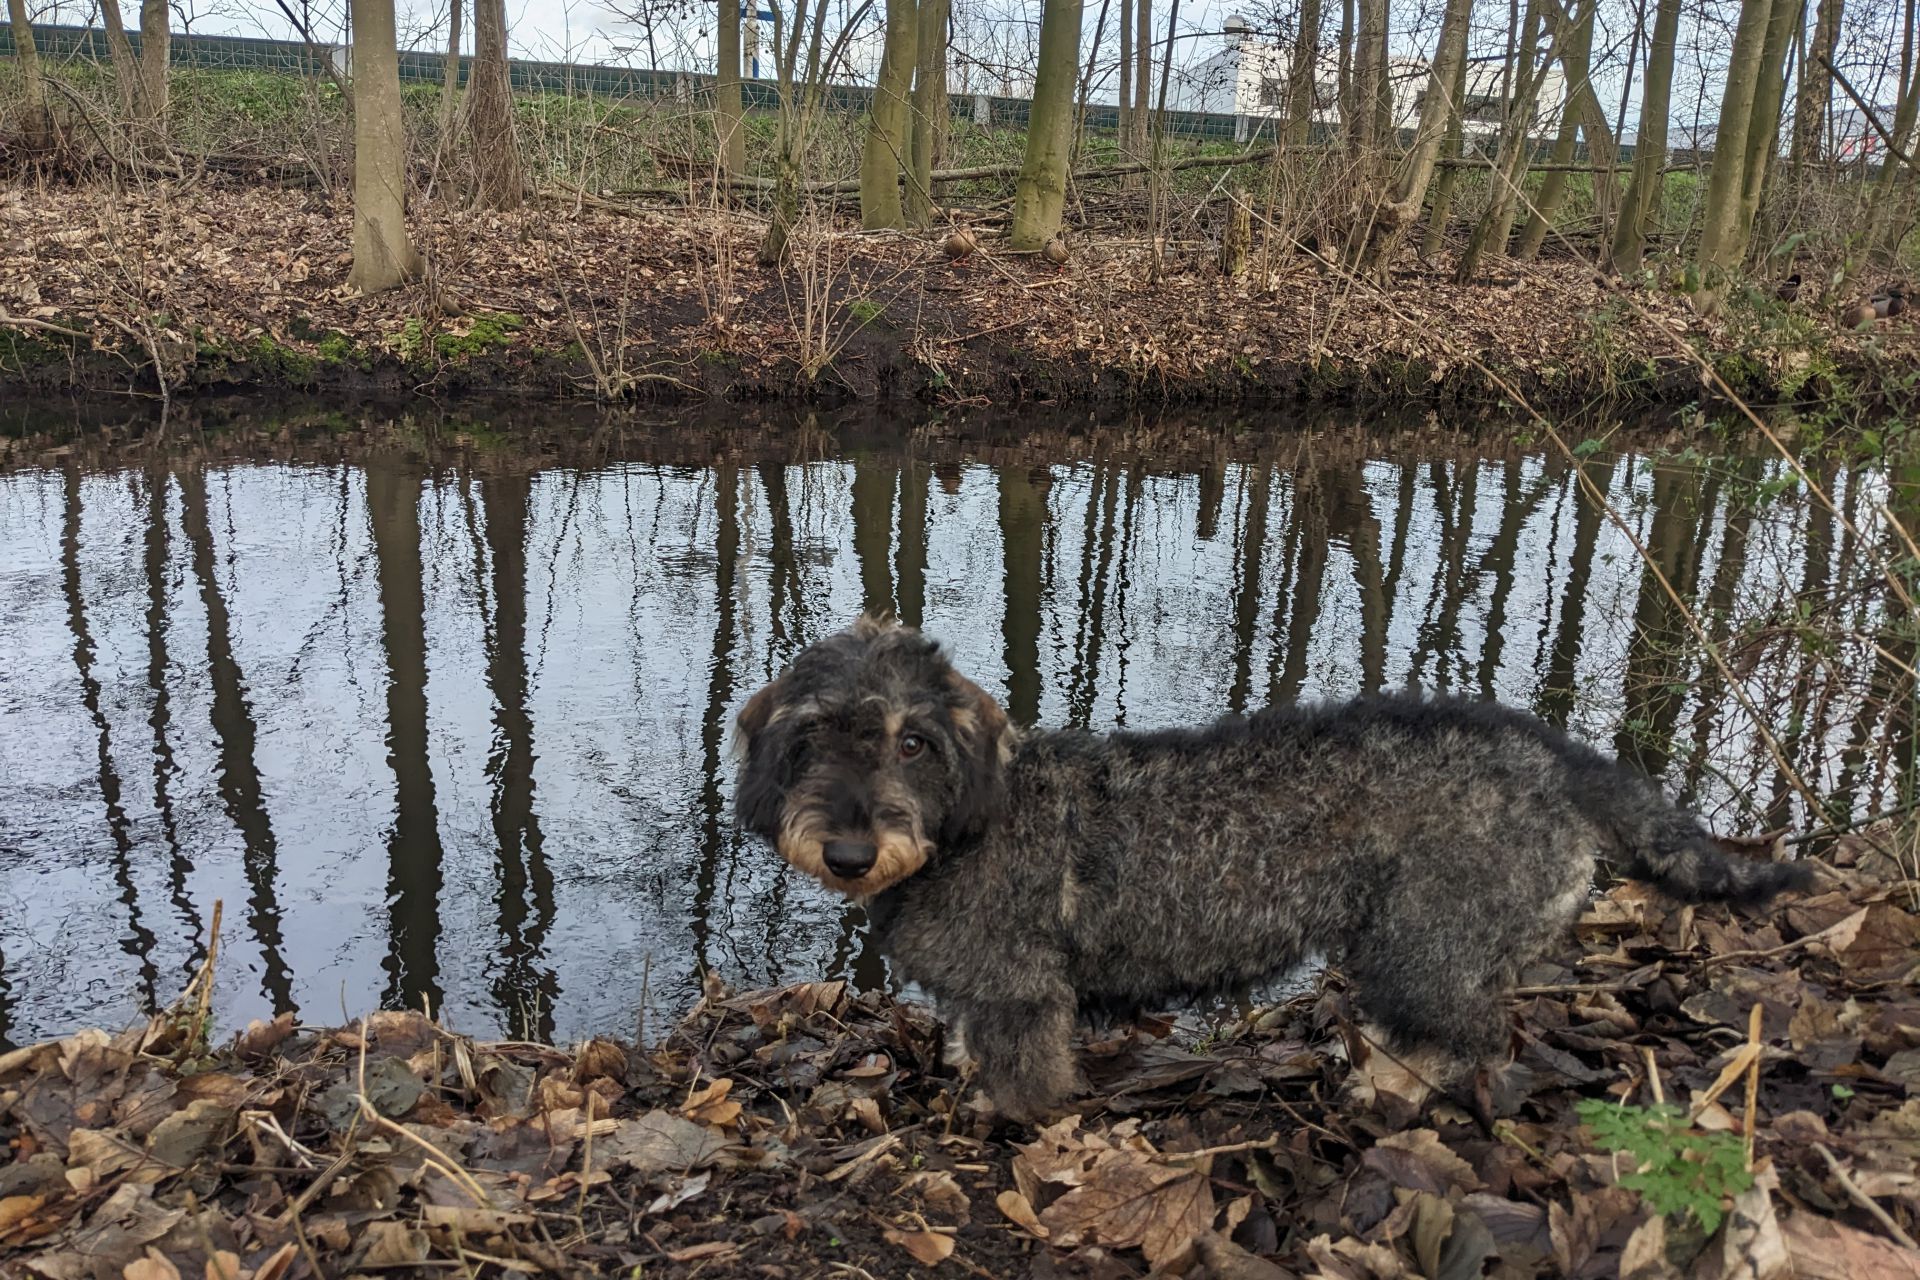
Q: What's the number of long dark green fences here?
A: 1